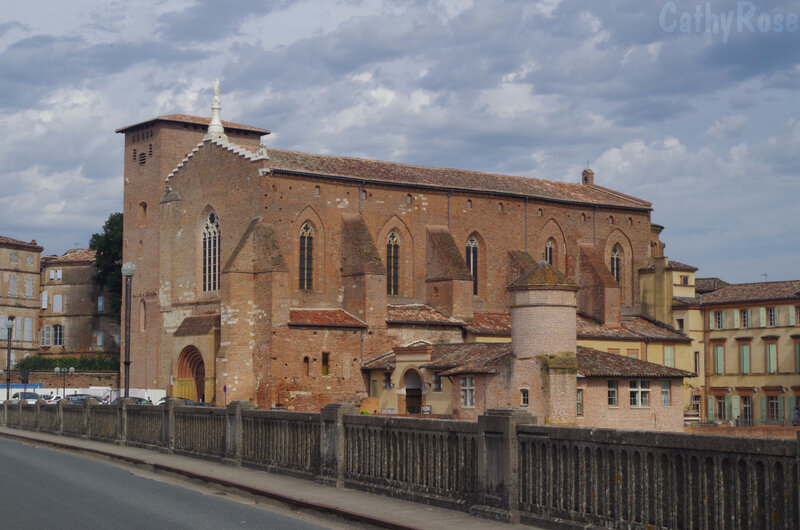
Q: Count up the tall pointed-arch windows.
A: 6